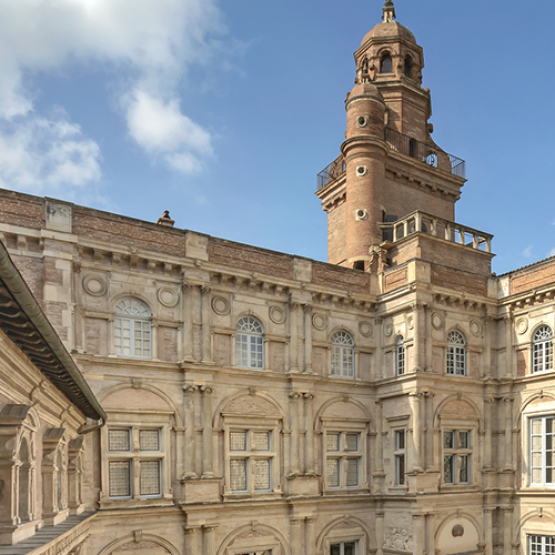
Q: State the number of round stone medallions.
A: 11